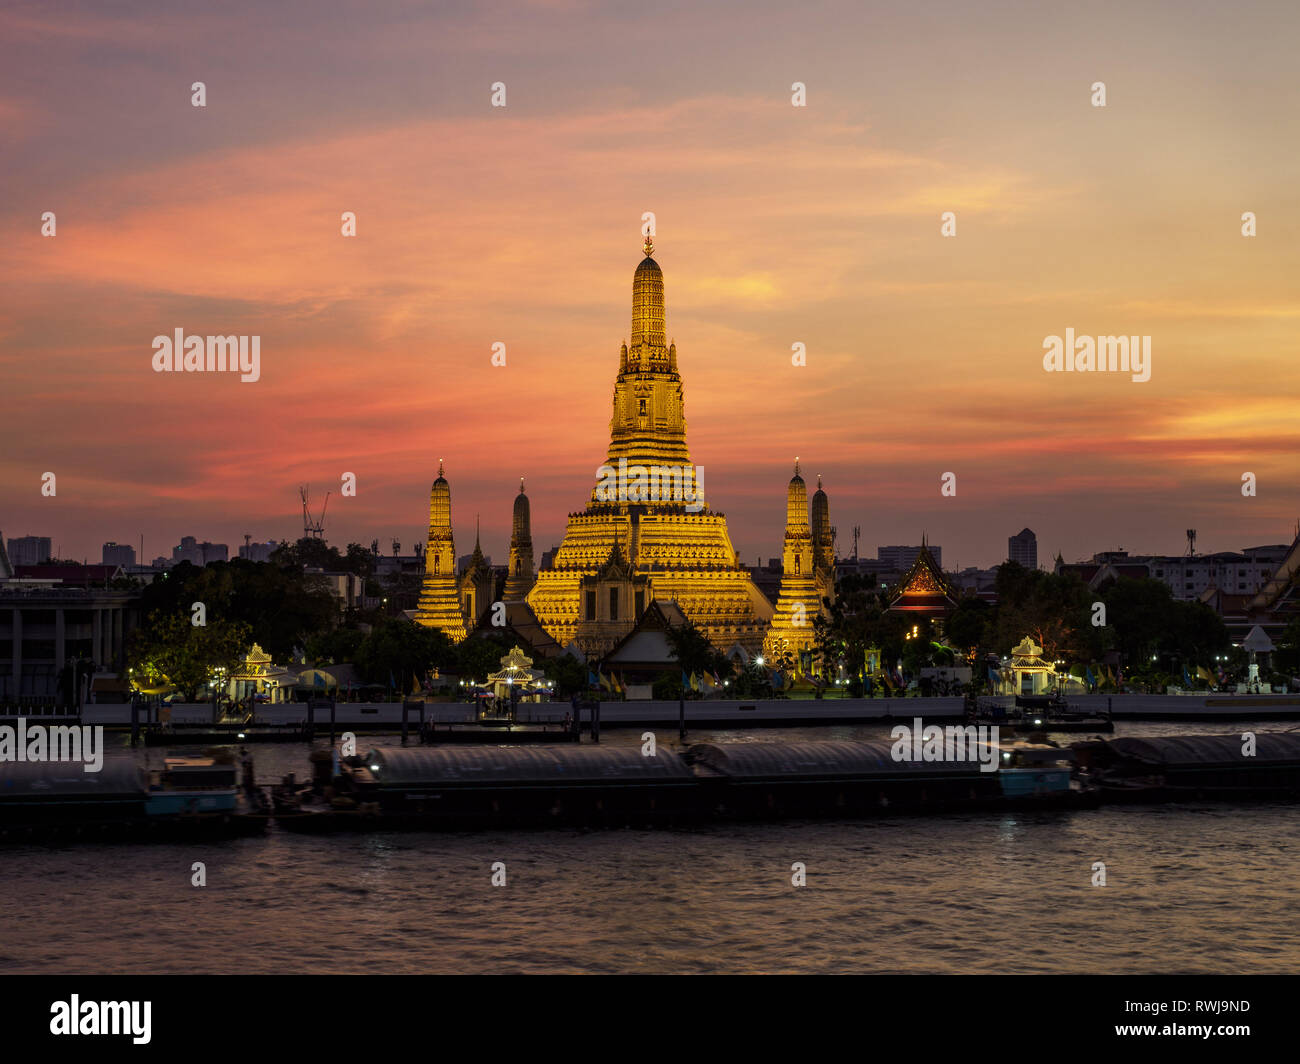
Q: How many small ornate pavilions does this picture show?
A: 3